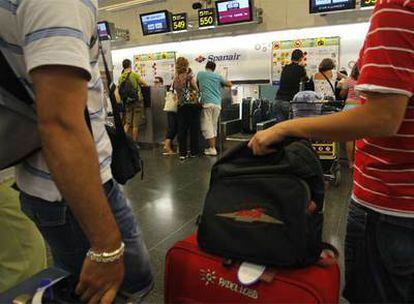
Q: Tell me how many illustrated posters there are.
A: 2